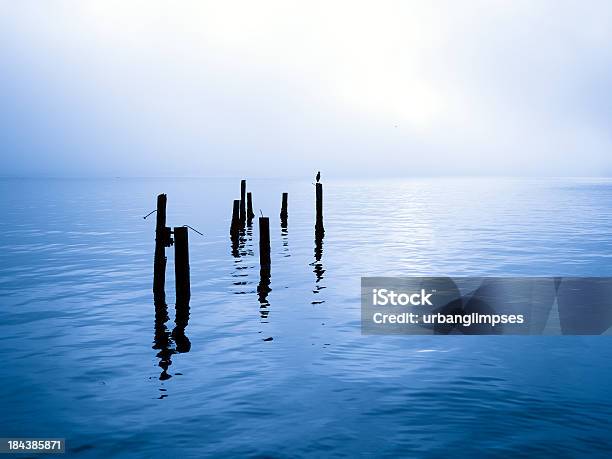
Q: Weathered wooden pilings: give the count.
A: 8